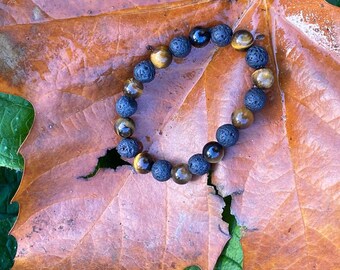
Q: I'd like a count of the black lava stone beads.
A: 10